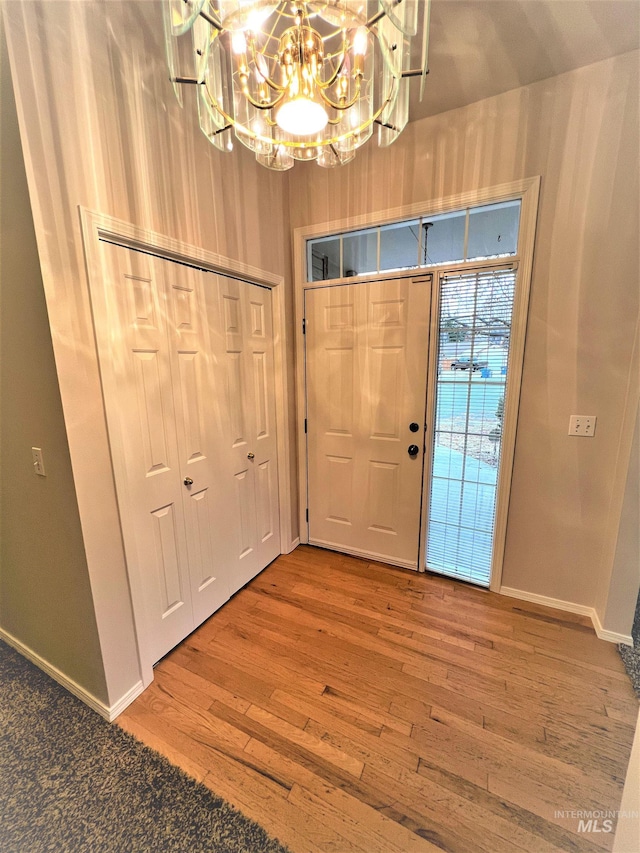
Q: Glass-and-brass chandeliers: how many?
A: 1